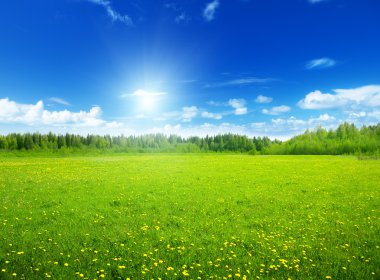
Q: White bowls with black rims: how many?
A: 0